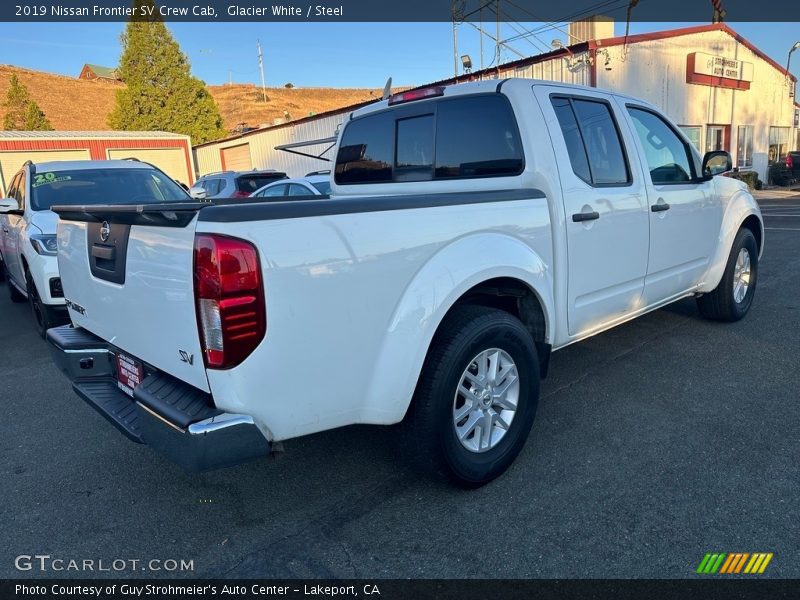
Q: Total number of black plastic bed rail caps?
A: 2